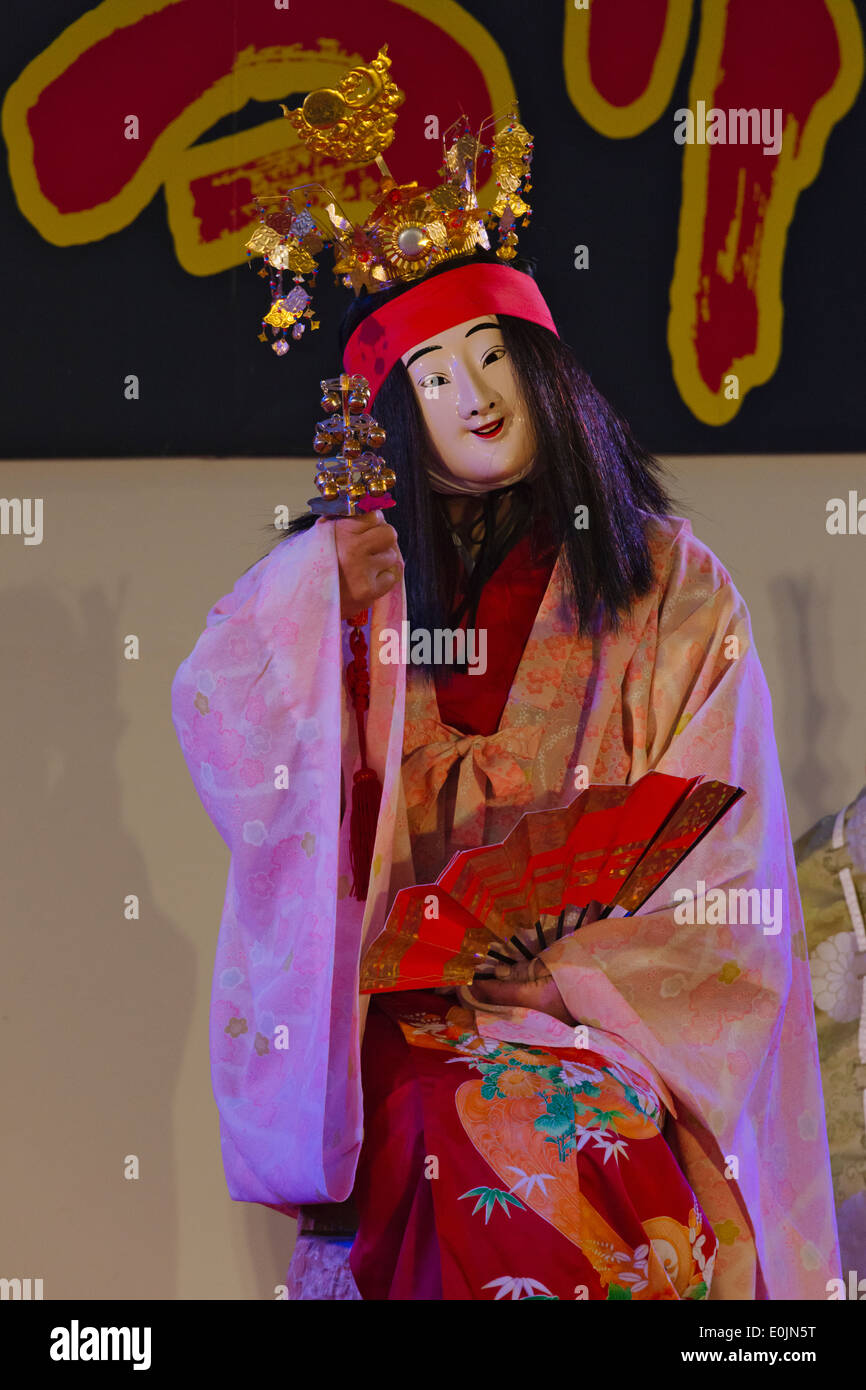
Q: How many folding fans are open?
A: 1